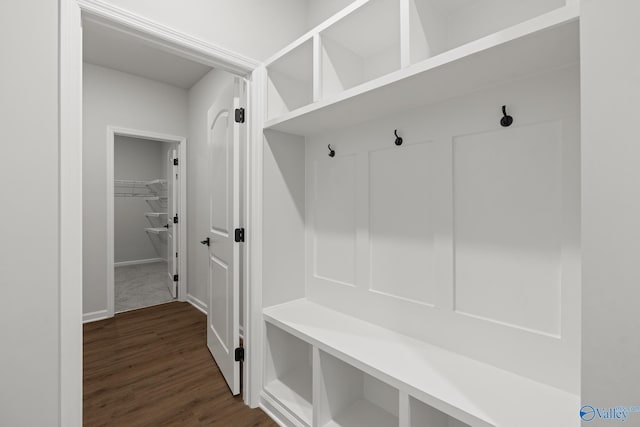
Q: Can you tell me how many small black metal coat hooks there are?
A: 3